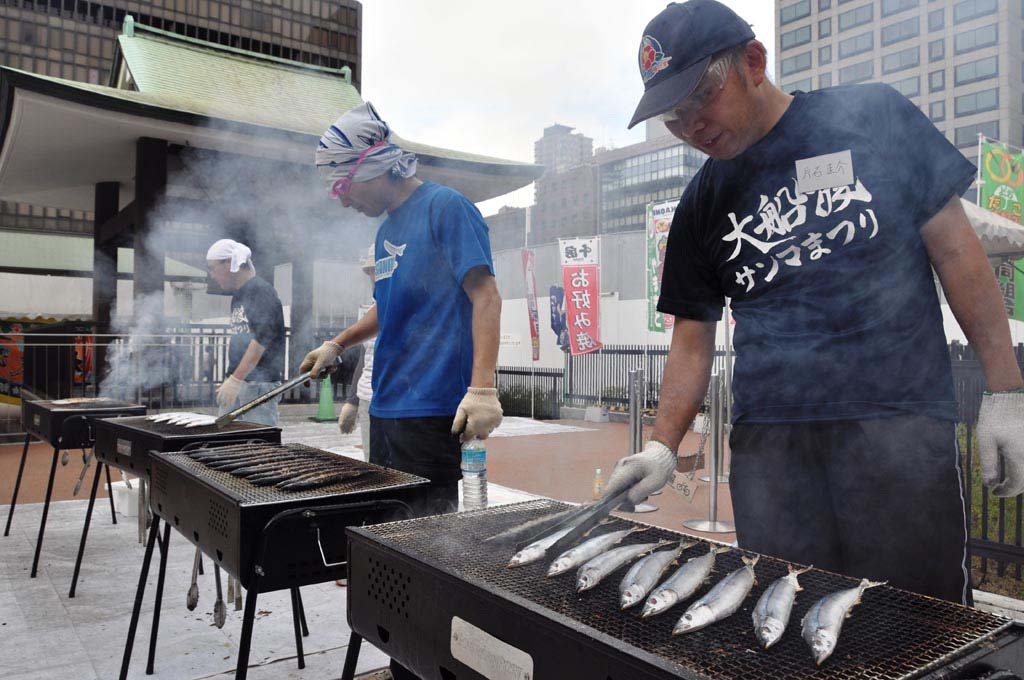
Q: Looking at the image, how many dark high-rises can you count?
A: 1